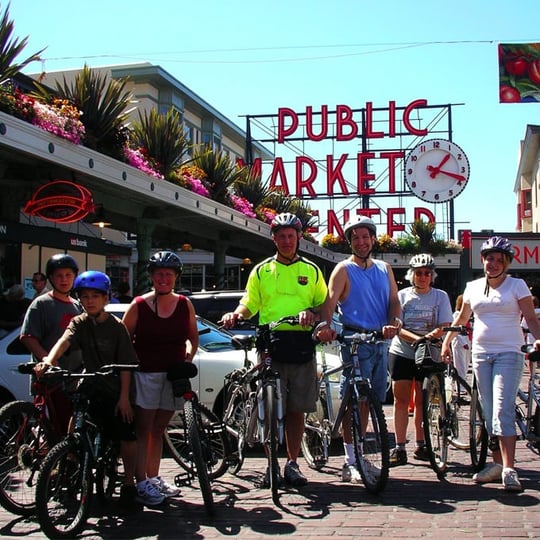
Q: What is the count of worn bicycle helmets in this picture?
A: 7